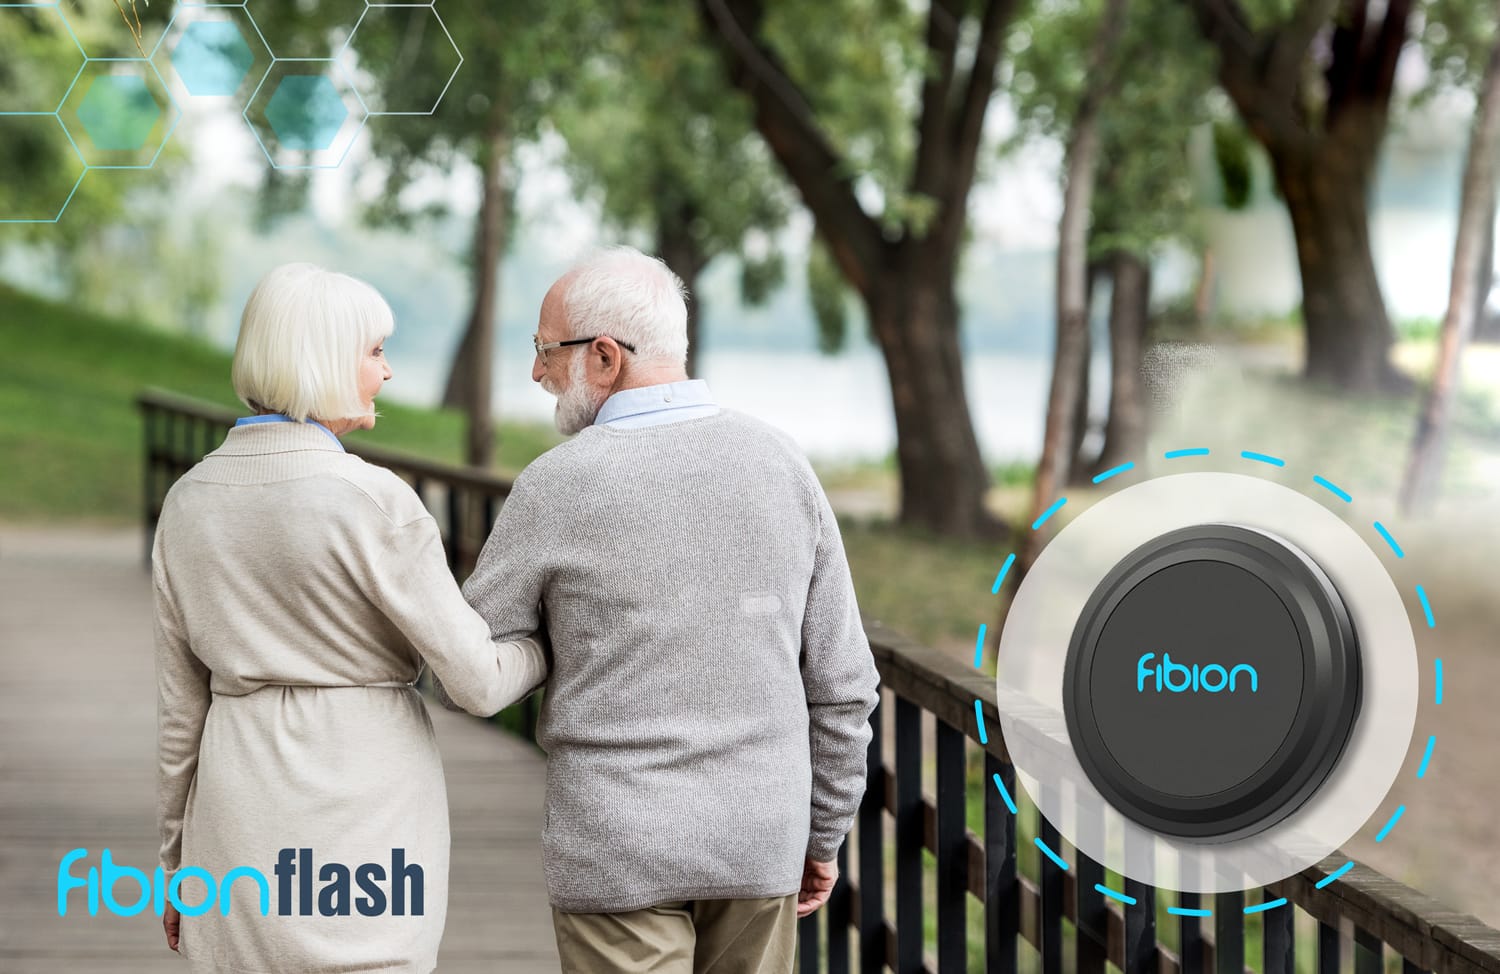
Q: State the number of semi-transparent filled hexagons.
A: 3